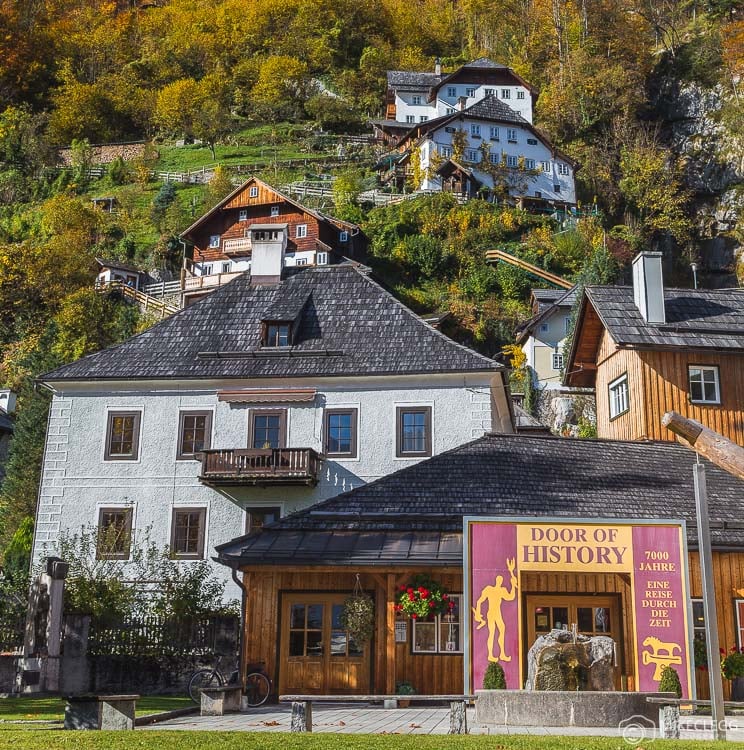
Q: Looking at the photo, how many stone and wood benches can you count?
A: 4